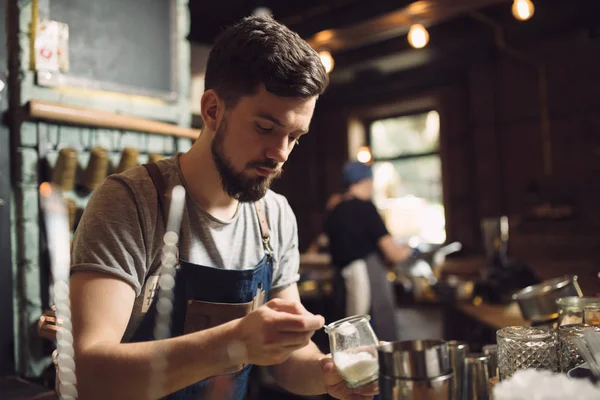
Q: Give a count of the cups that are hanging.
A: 4